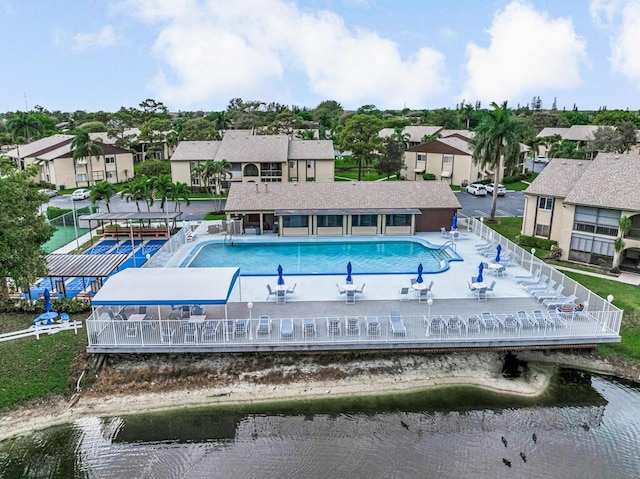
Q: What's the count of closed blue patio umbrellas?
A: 7